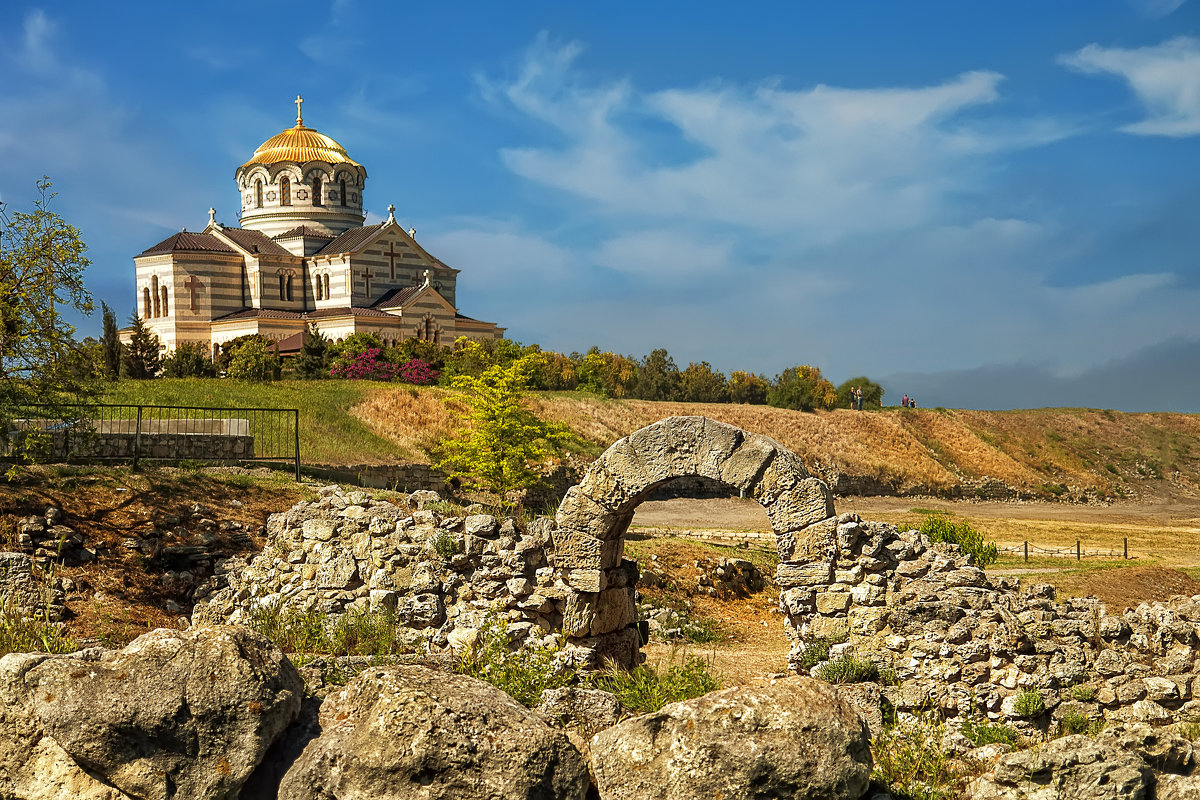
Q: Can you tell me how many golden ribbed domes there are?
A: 1